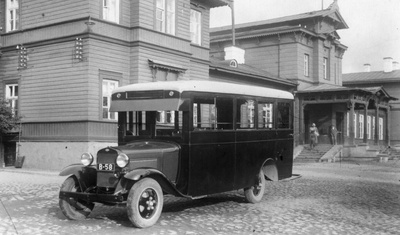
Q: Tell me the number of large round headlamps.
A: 2